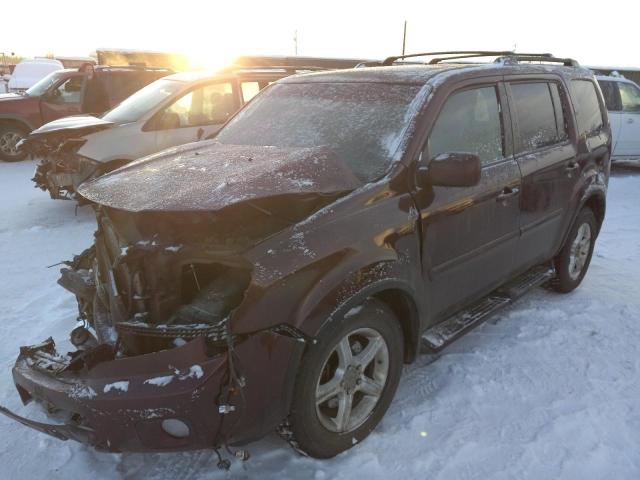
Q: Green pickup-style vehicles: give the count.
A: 0